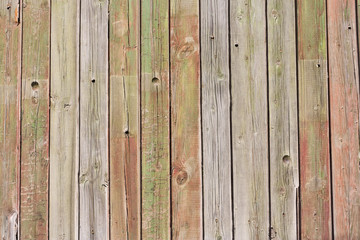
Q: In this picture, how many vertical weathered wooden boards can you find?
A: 12